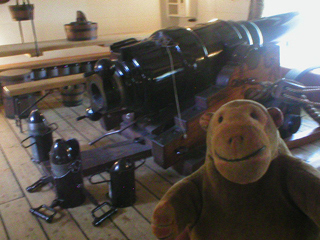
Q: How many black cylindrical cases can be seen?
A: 3